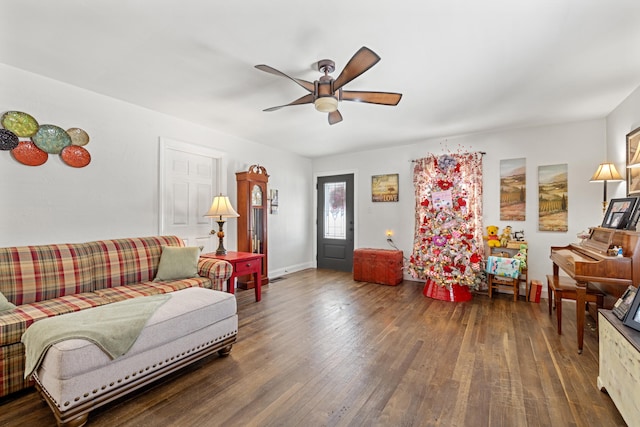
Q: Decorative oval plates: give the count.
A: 6